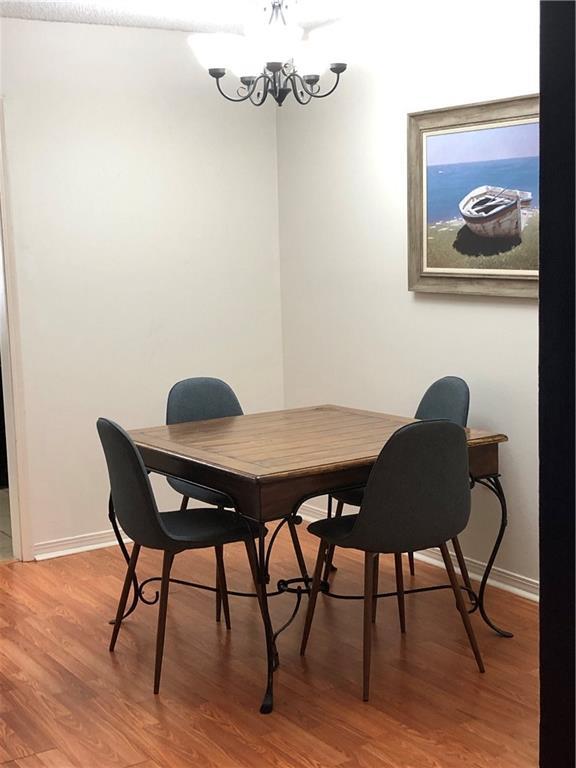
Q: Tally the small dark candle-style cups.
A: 5